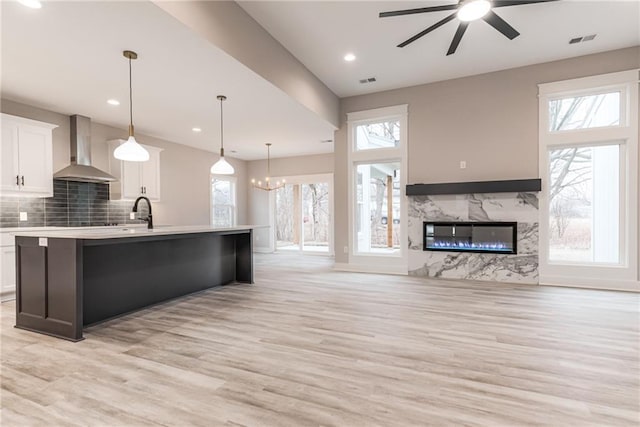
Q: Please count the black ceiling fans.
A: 1